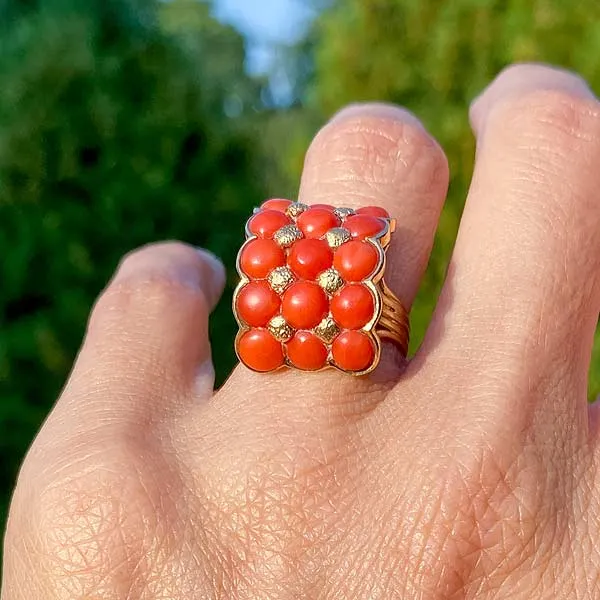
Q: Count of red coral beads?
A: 15